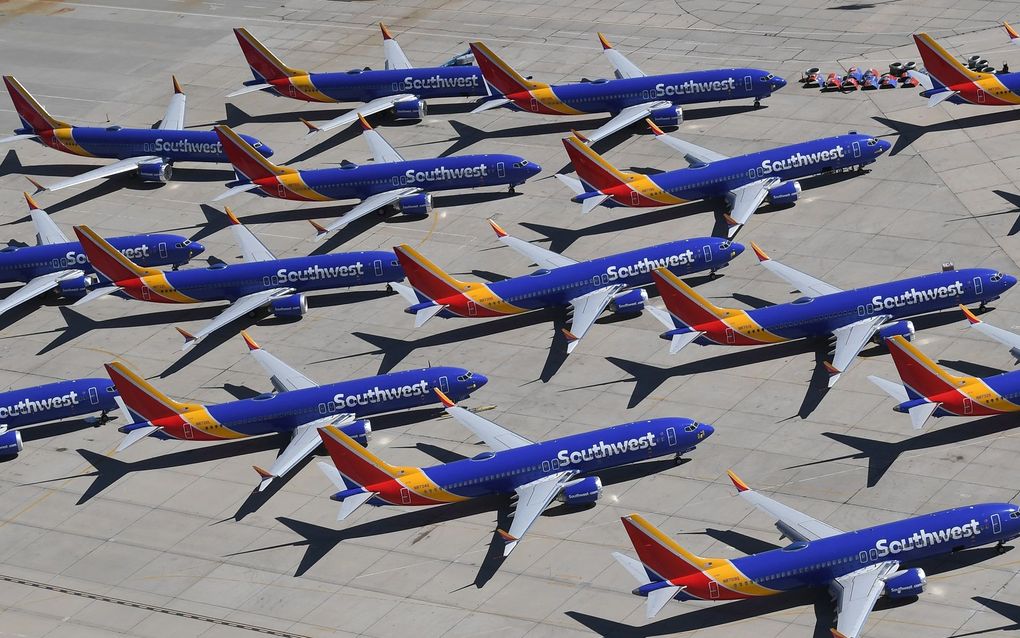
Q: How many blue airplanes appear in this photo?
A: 15